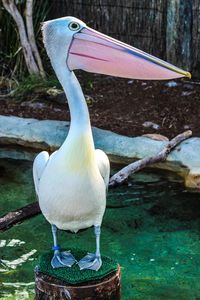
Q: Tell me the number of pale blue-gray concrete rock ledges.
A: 1